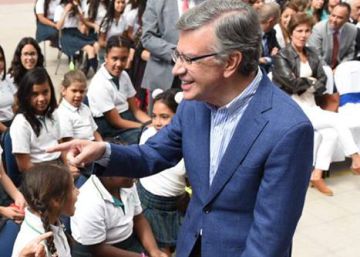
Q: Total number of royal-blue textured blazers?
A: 1